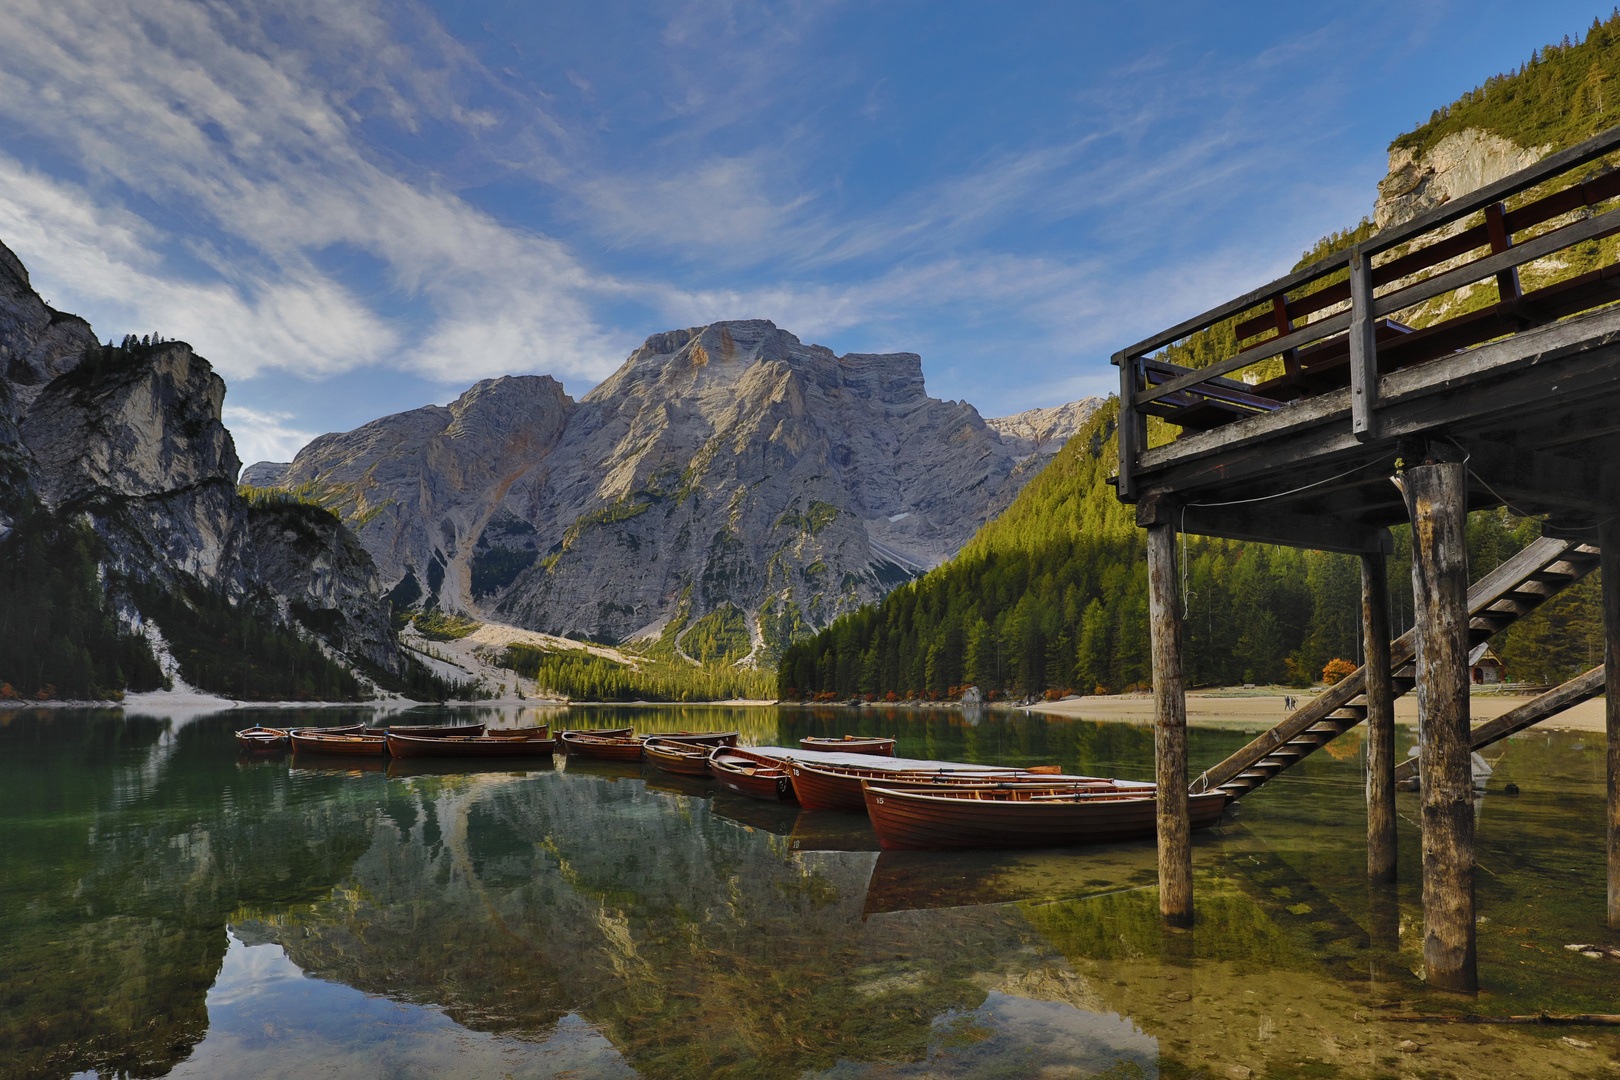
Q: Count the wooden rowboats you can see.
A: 14